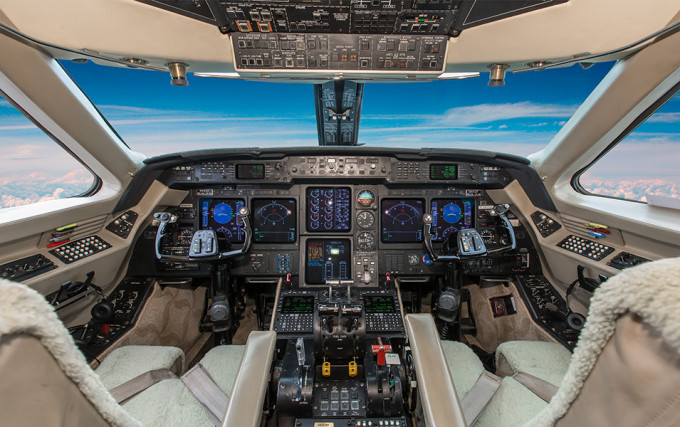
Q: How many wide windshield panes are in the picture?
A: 2